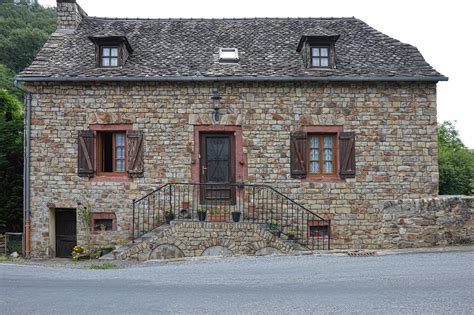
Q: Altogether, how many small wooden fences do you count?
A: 1